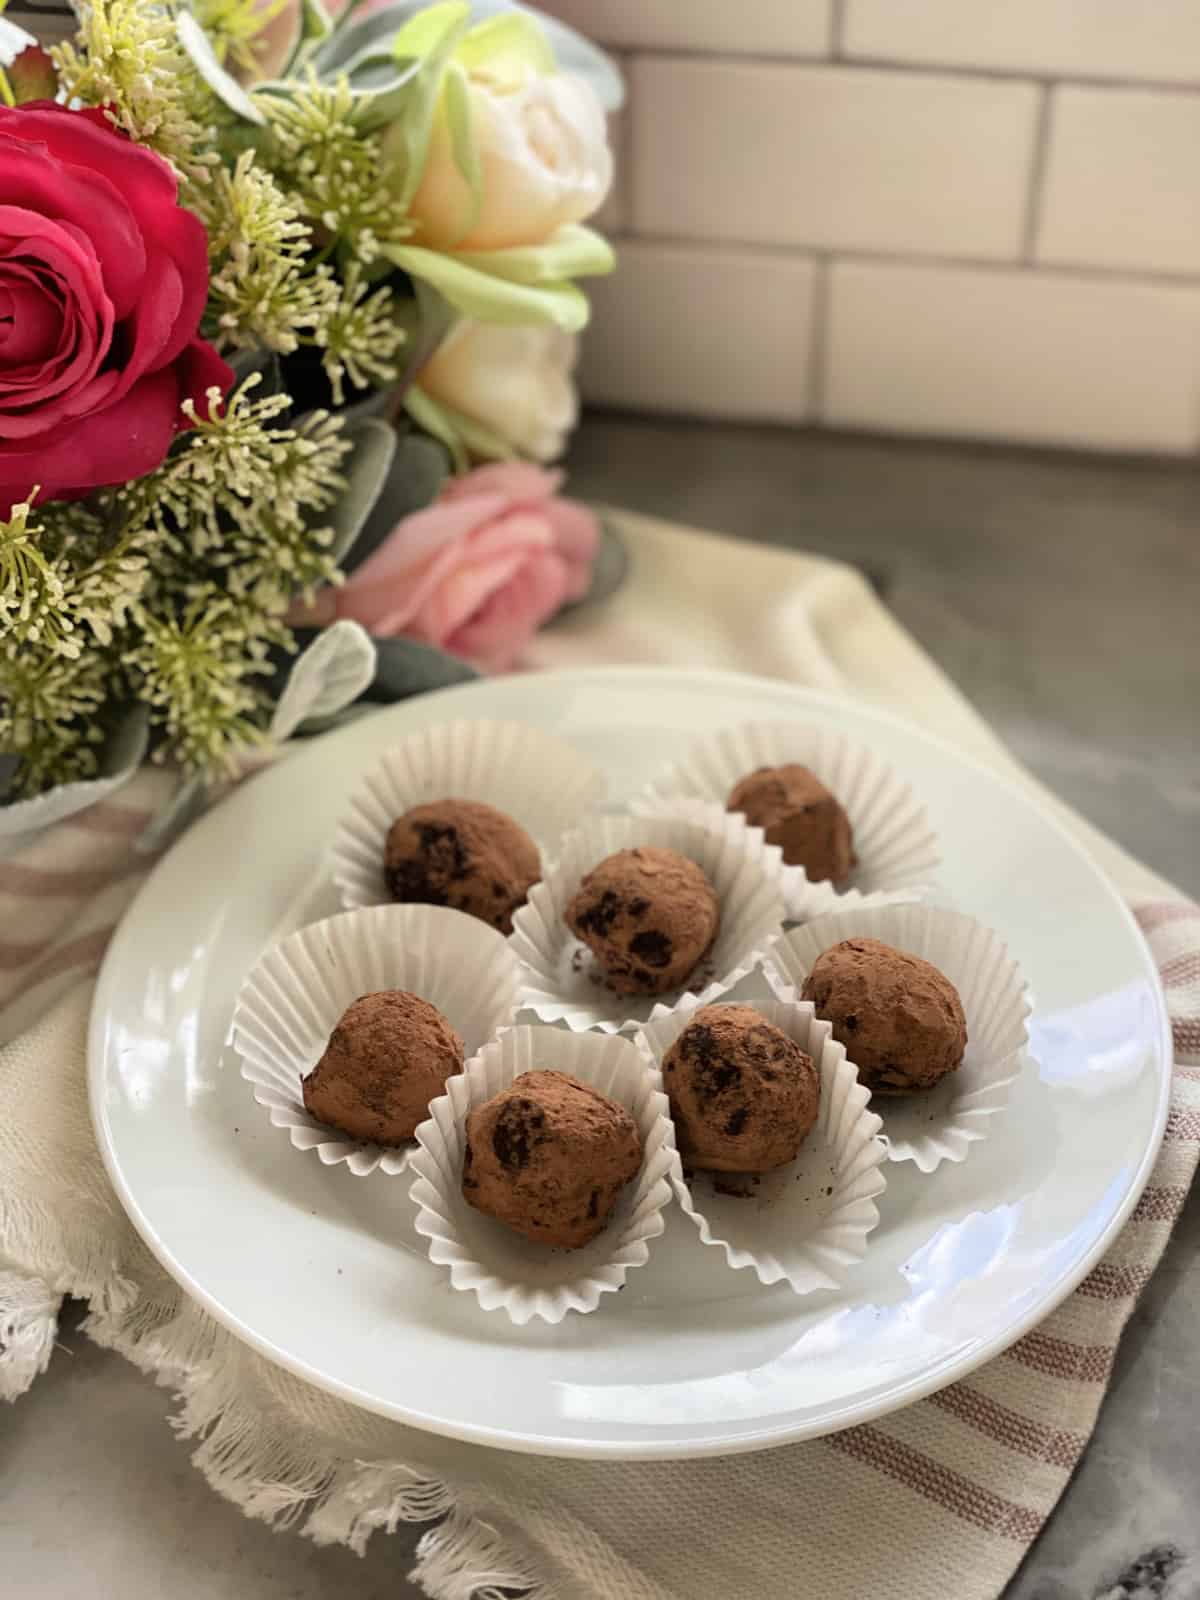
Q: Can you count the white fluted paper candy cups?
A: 7